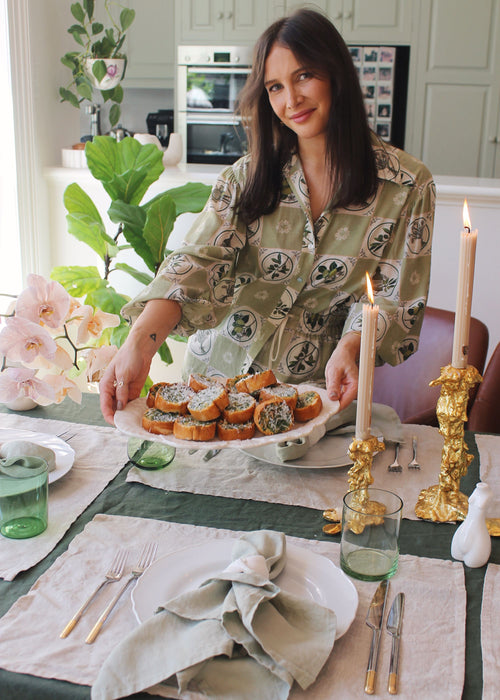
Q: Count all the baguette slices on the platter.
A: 13